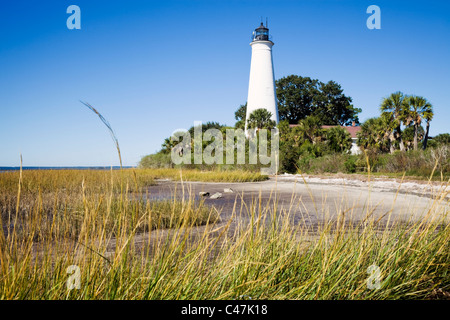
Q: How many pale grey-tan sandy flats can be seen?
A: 1